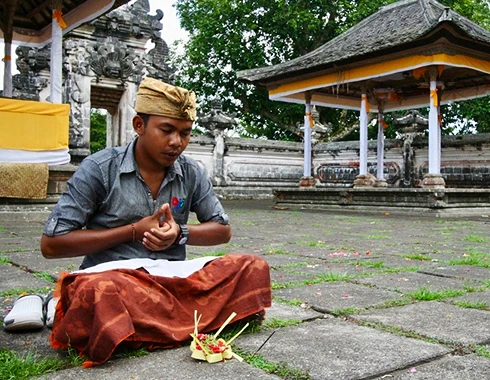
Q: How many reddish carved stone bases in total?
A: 4